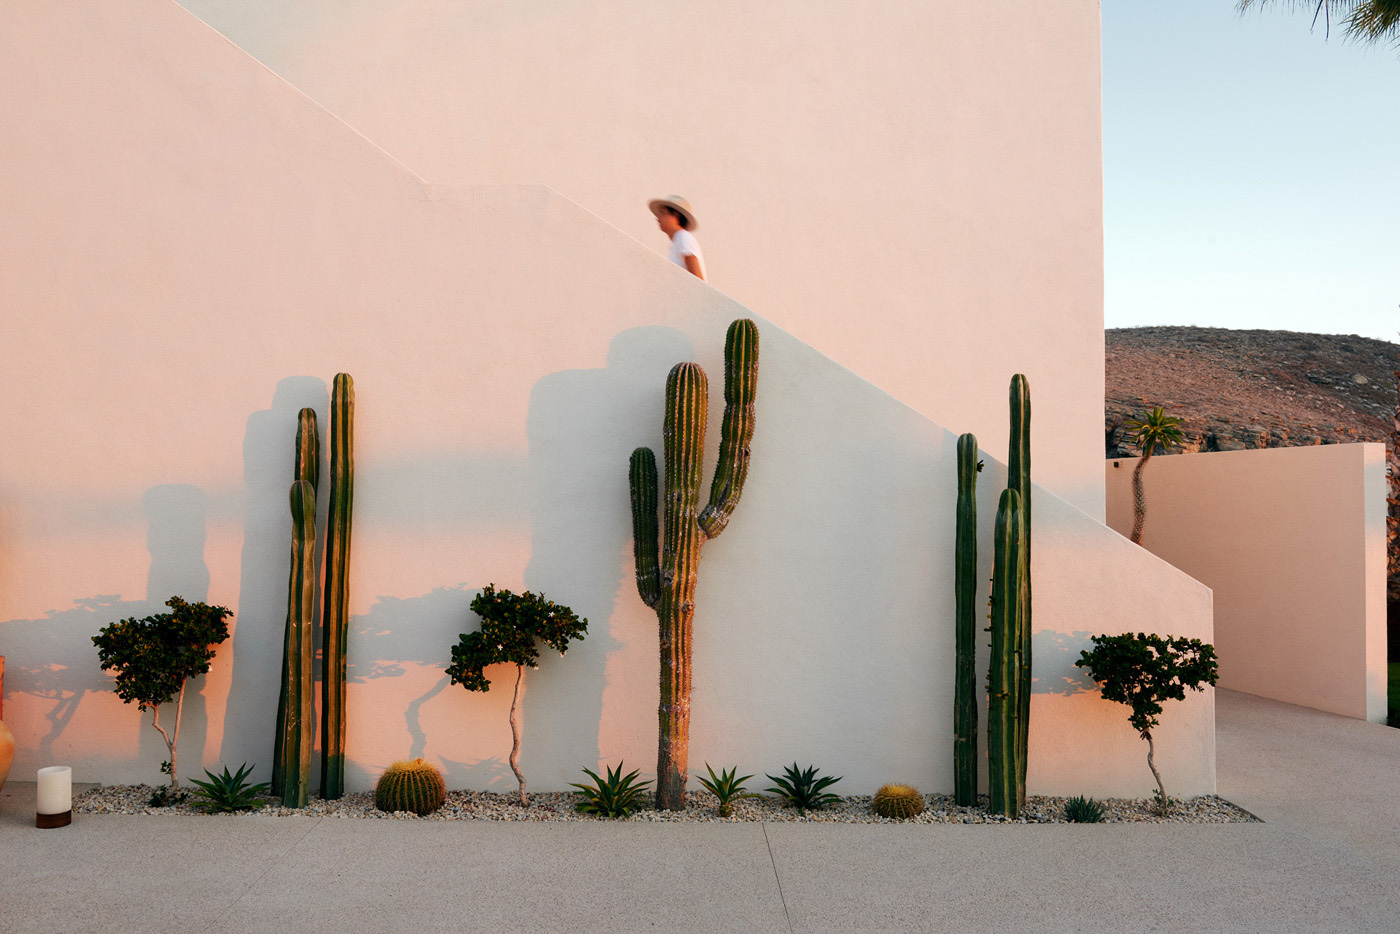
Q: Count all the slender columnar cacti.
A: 6